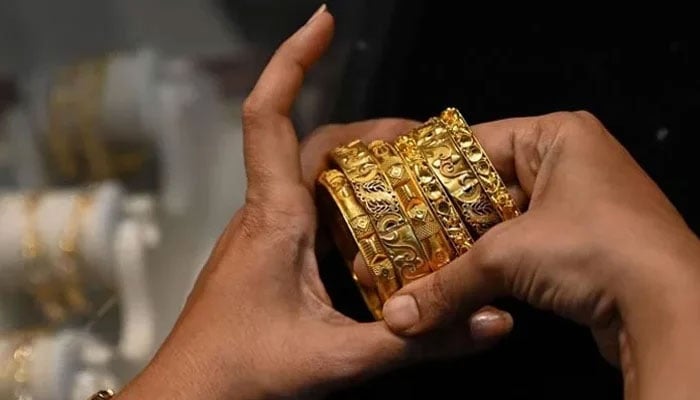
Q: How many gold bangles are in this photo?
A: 6